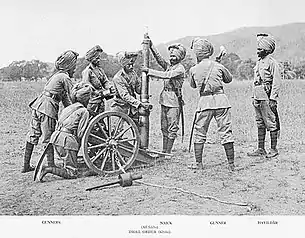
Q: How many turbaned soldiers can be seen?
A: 7